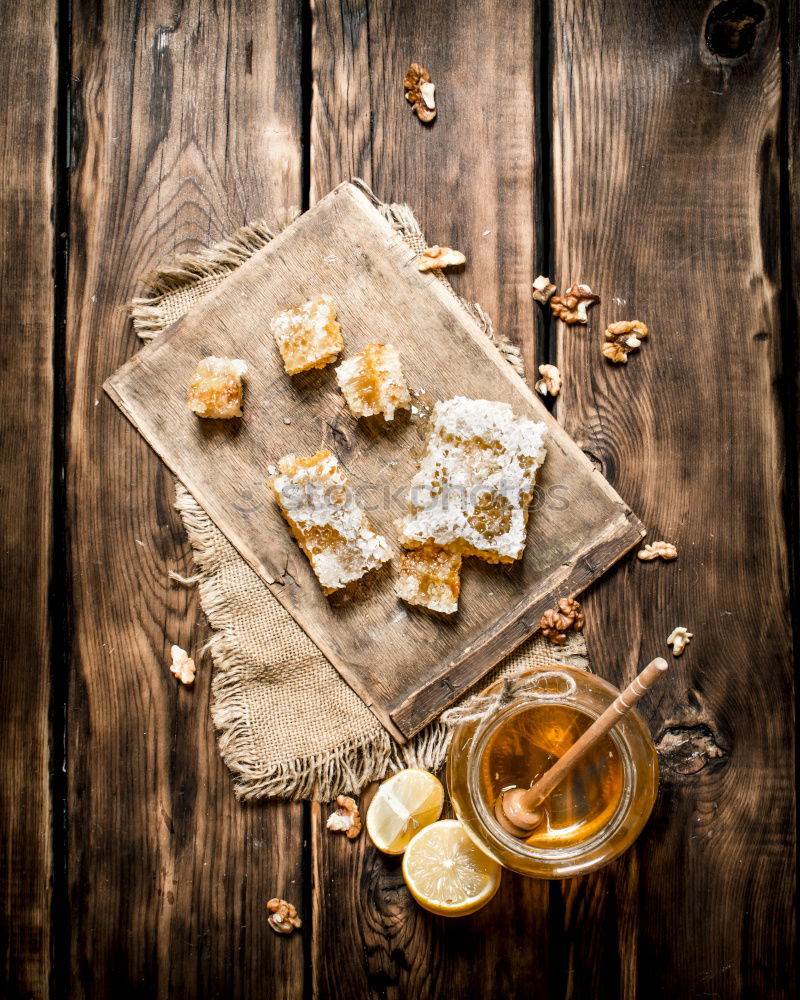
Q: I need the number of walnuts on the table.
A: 12